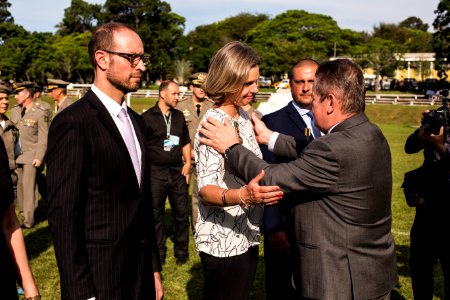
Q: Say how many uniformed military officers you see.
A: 5